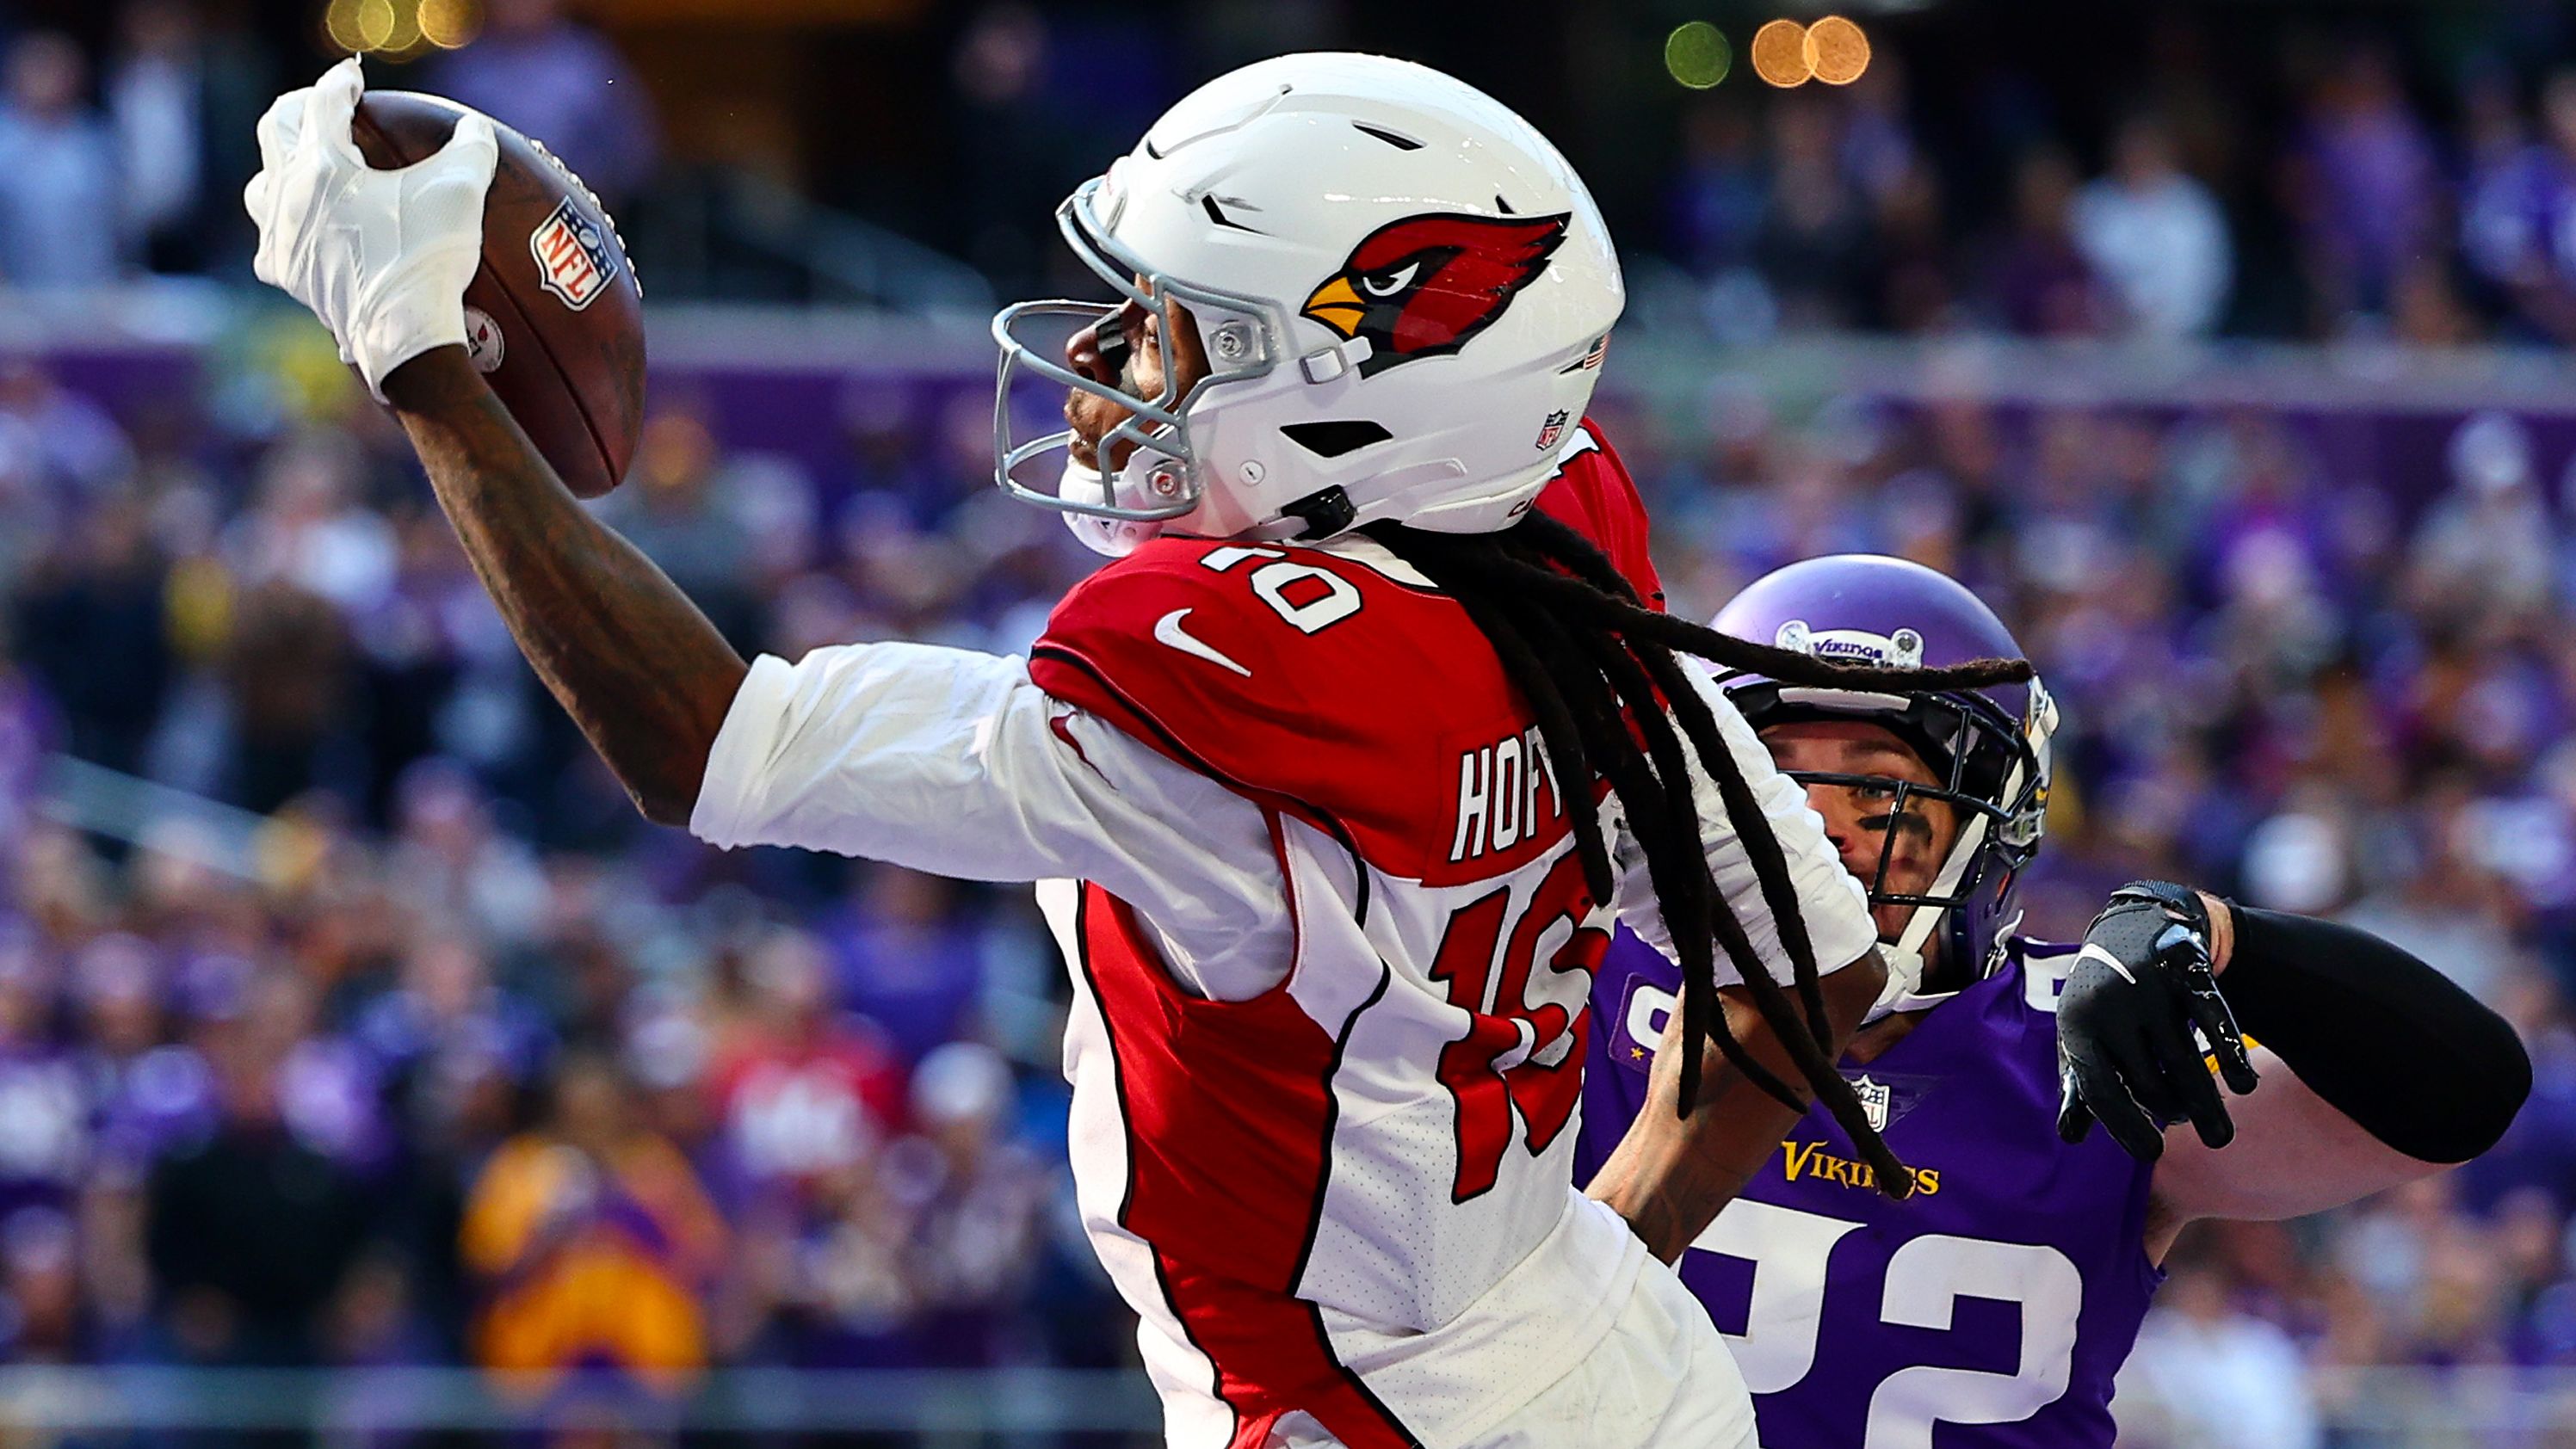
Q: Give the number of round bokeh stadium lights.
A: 6